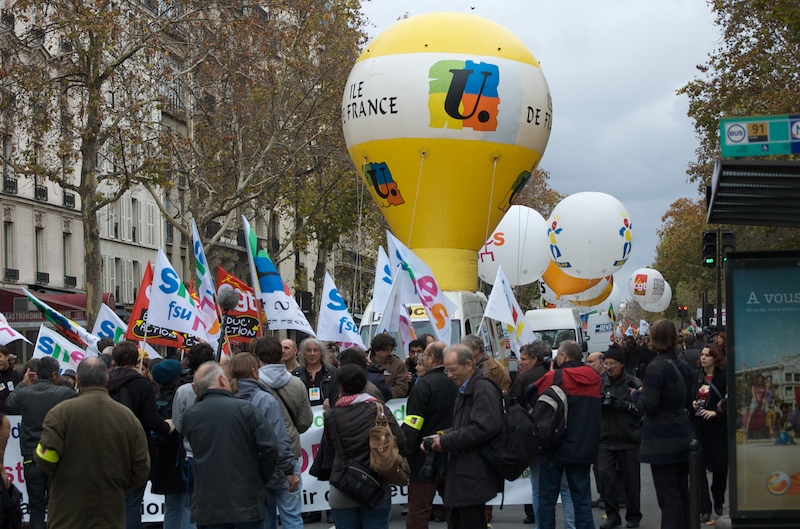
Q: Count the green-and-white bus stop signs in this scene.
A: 1